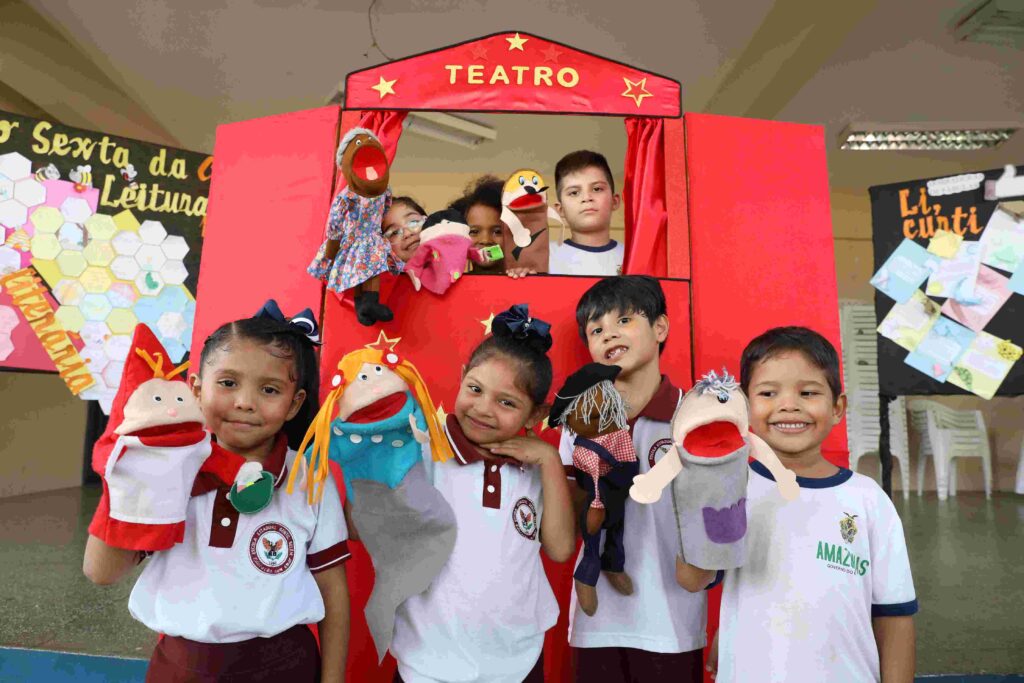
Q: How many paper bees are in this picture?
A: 3